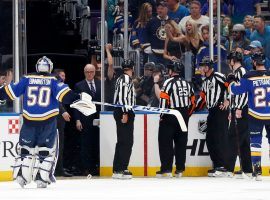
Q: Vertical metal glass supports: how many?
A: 5